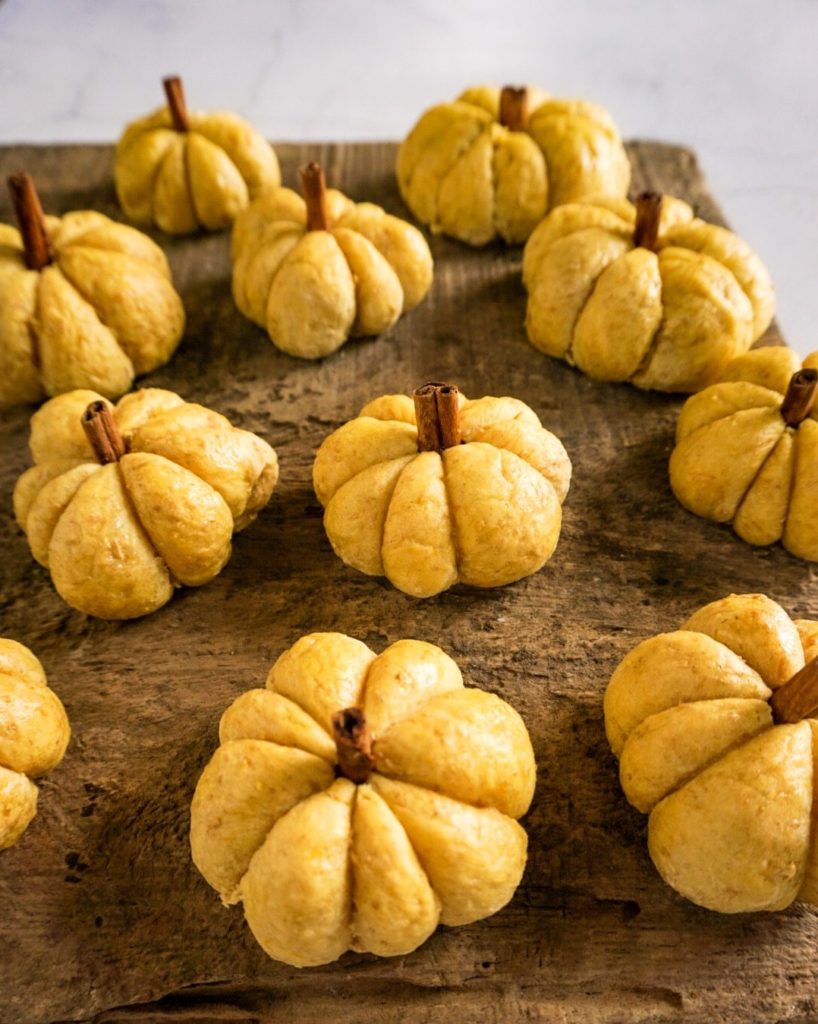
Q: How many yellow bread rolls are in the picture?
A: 11